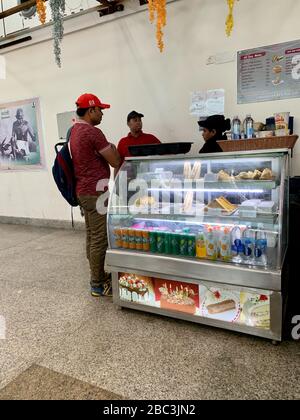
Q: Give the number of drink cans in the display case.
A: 11